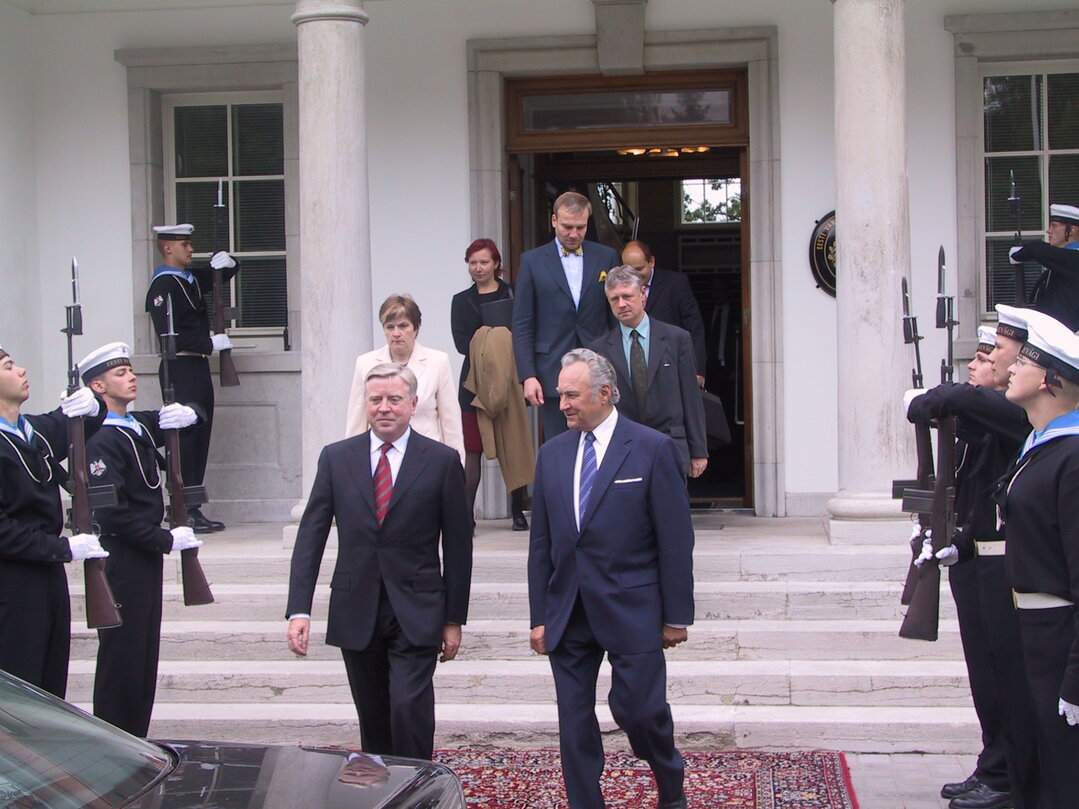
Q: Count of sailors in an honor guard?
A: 7